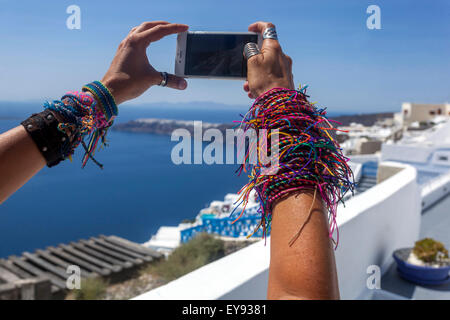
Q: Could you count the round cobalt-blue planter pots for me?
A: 1